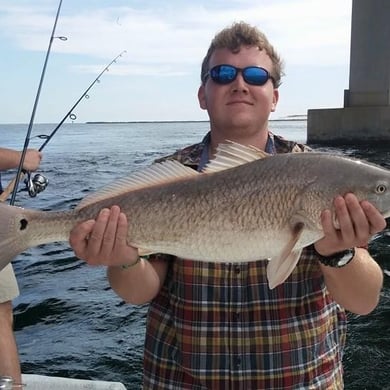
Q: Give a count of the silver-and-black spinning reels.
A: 1